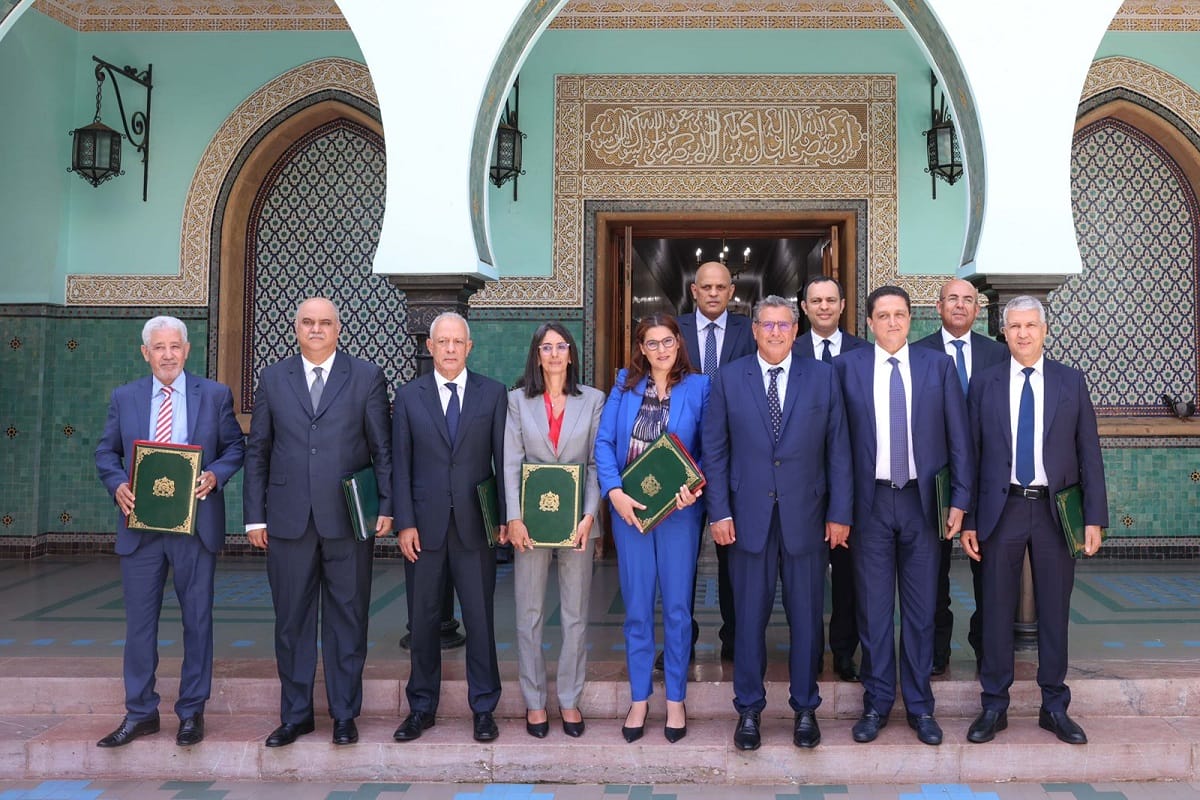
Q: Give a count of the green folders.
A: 7